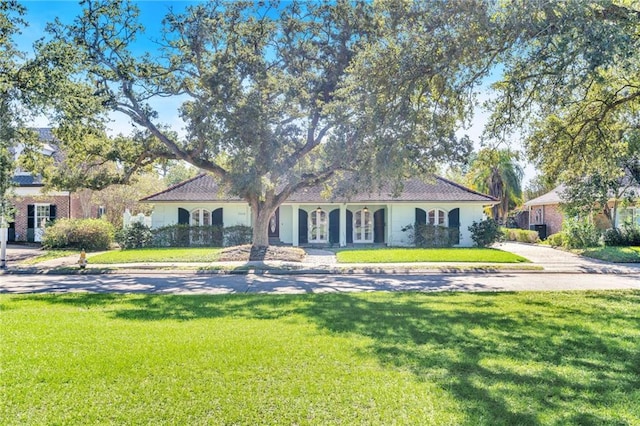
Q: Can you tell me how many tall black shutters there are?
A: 8